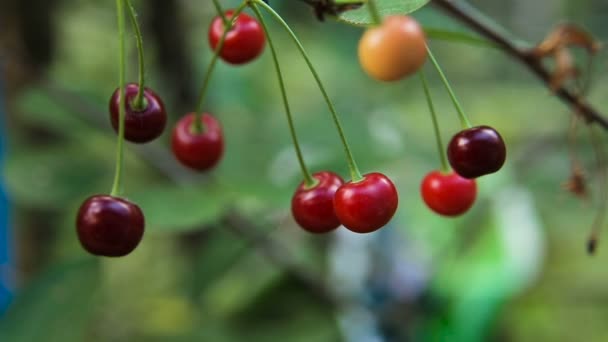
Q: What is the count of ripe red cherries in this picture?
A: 8